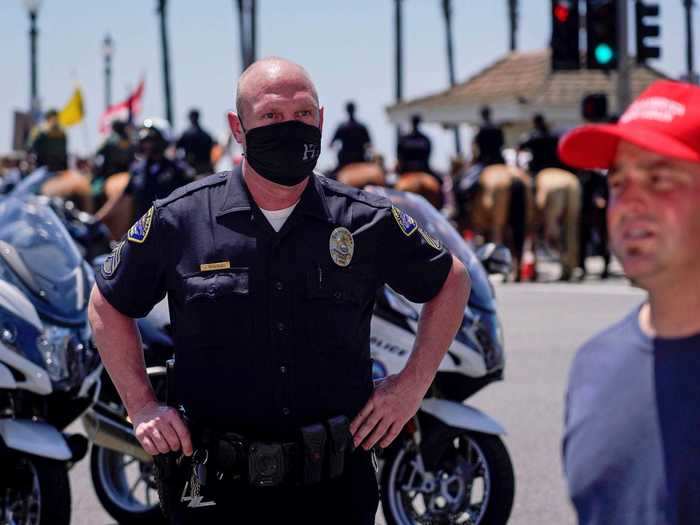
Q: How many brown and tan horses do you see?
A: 6